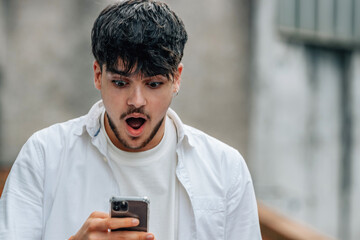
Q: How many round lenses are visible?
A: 3